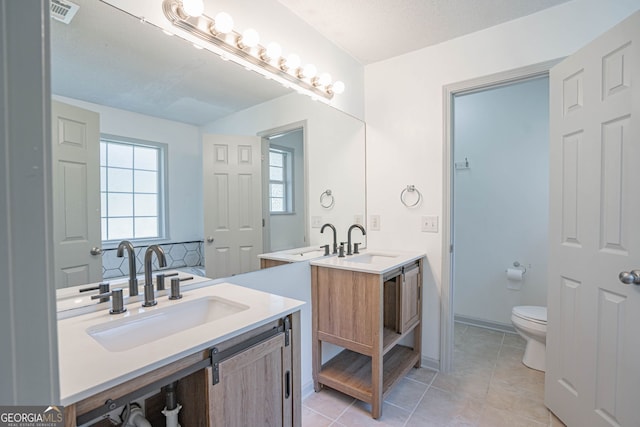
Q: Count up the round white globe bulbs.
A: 8